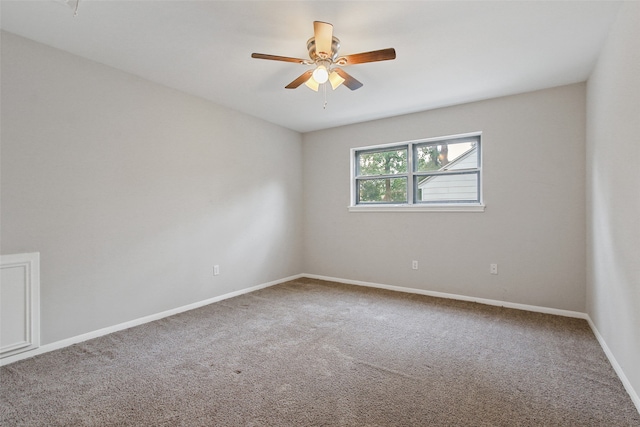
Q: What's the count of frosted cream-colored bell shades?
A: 3